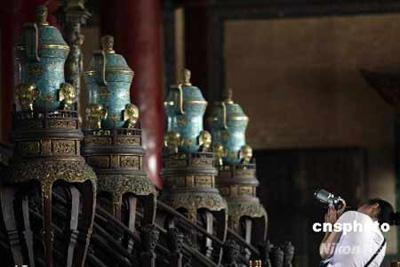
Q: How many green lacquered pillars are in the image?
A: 0